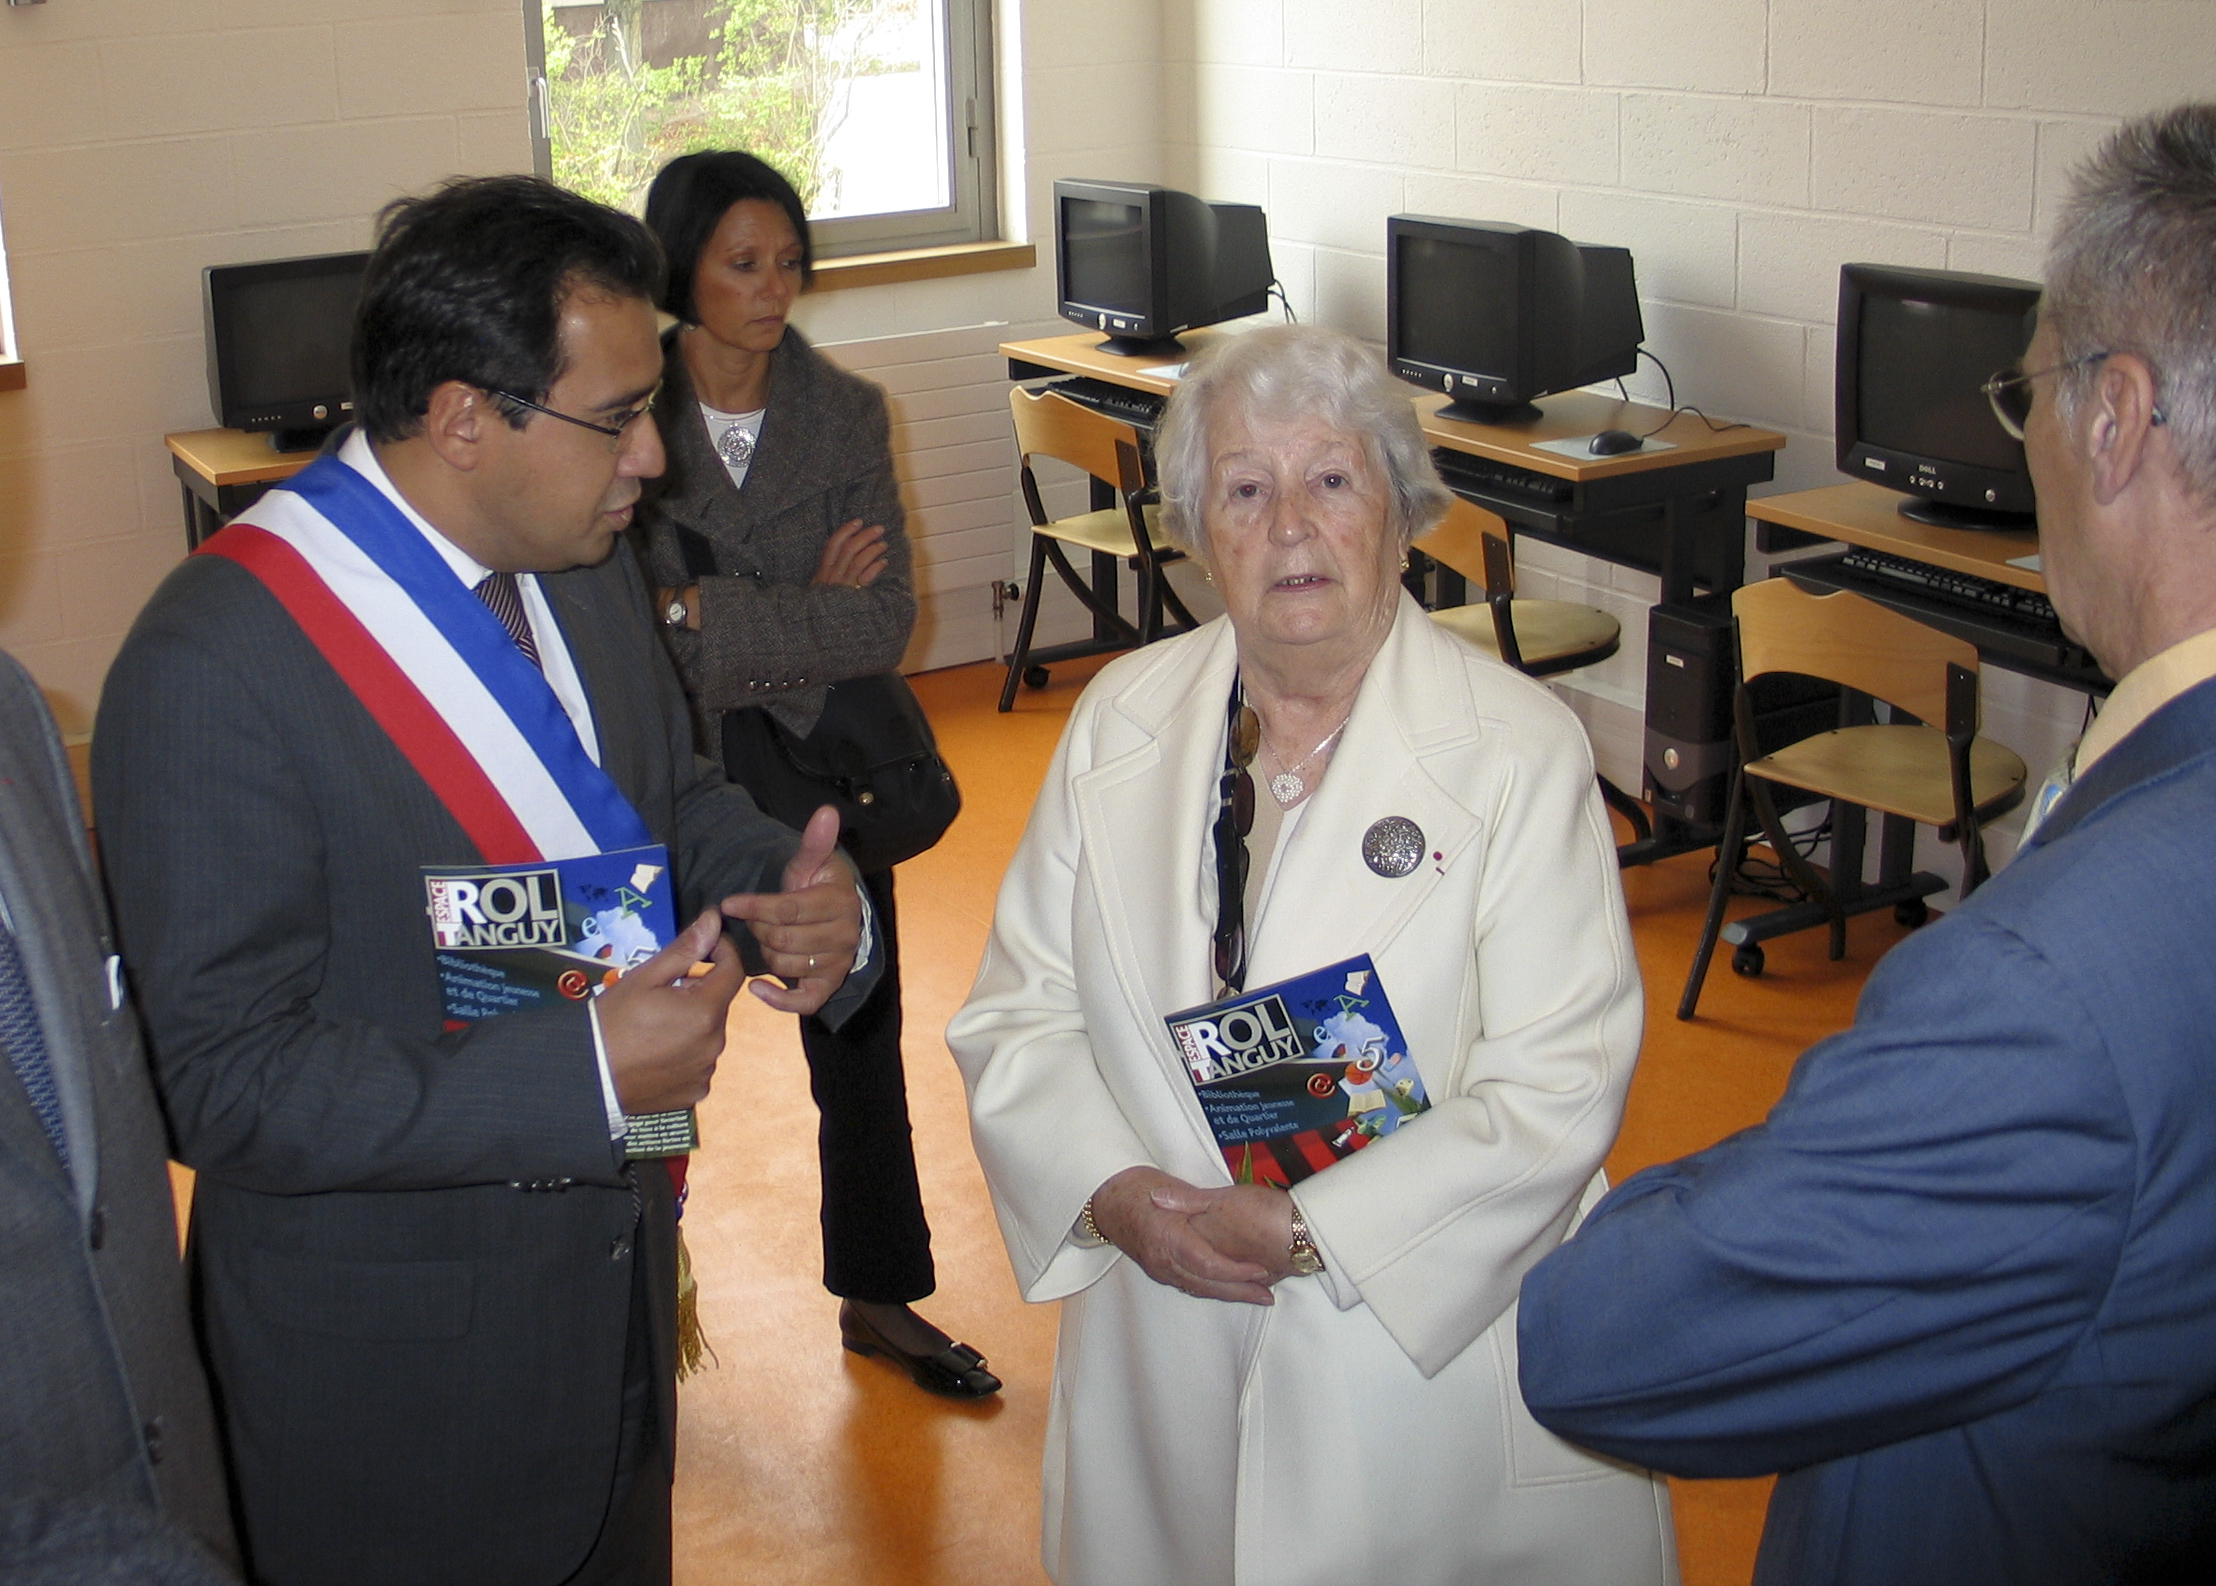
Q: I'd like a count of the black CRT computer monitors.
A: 4